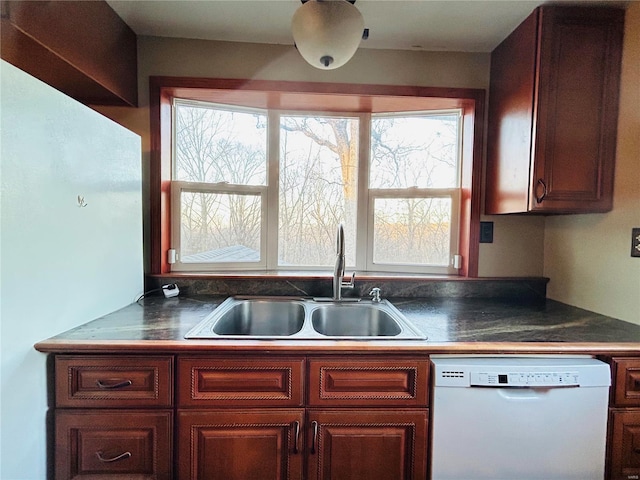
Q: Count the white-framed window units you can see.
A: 3